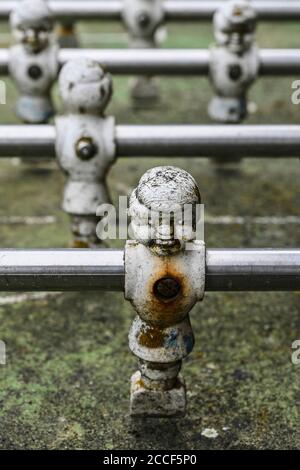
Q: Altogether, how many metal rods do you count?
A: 4